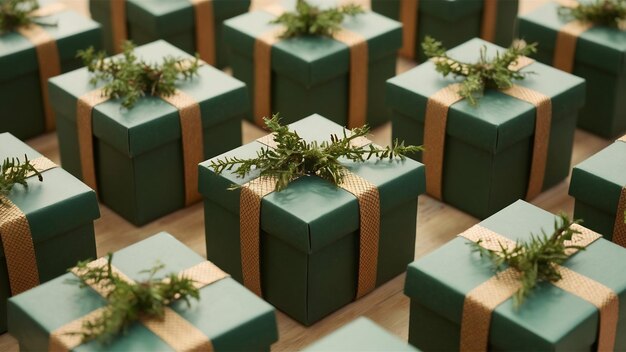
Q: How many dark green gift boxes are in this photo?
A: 13